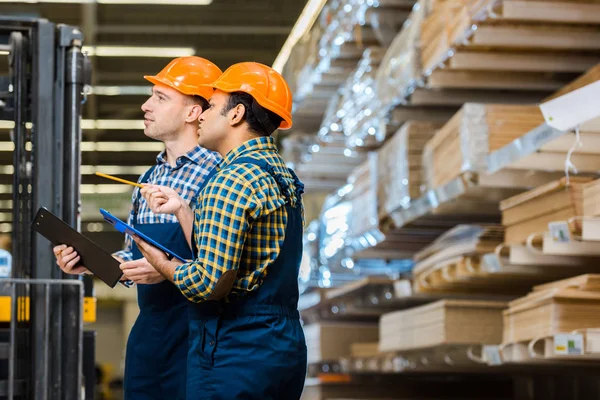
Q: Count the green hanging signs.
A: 0